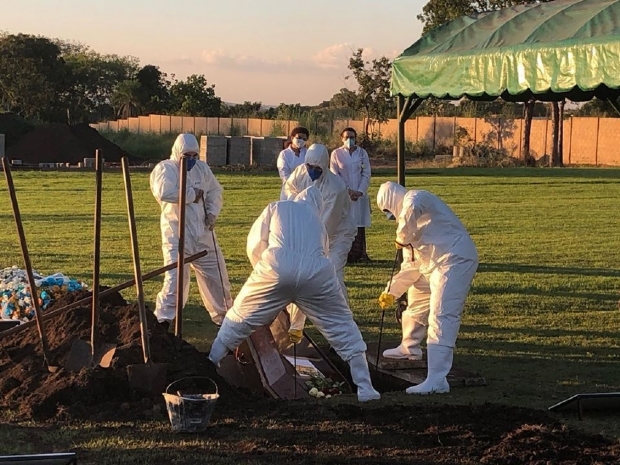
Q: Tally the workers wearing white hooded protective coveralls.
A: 4